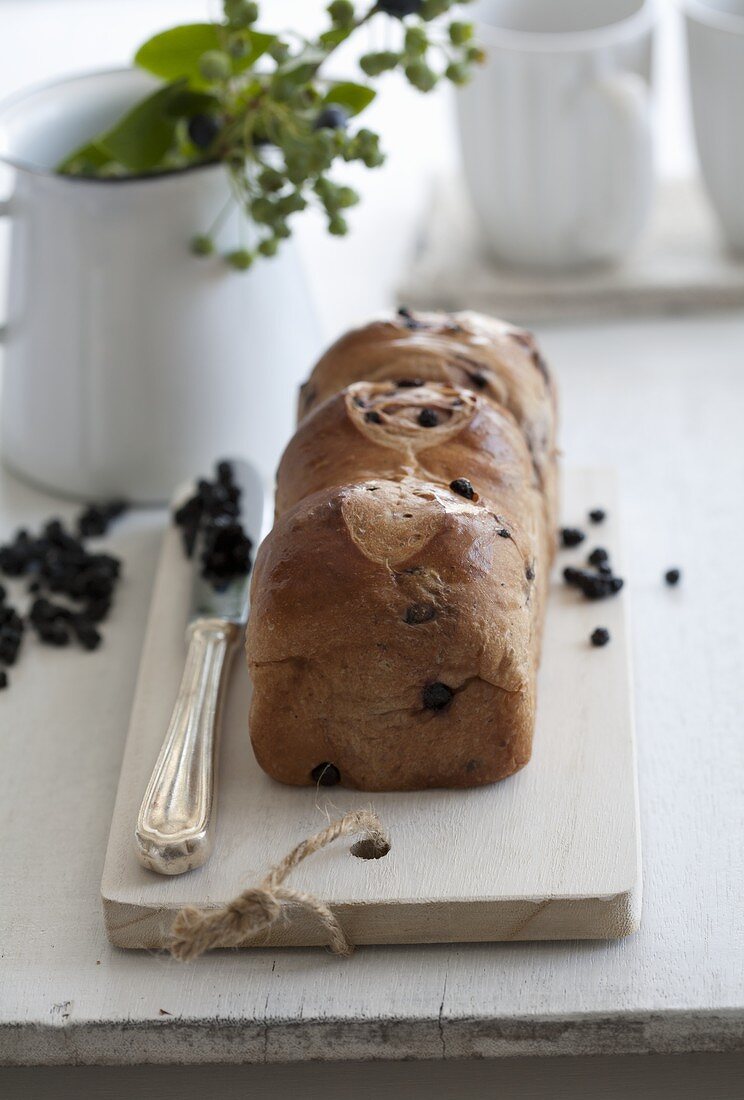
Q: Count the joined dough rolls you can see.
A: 3